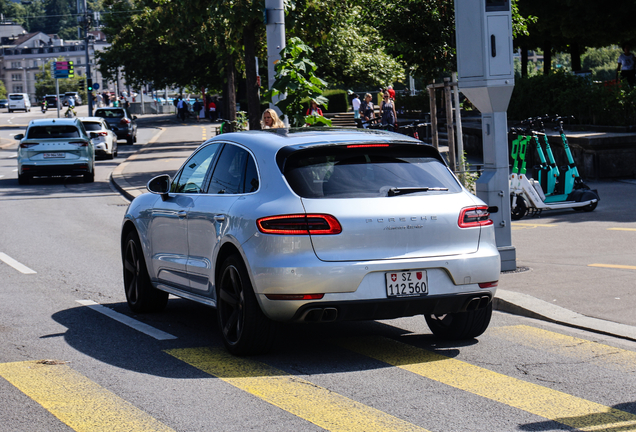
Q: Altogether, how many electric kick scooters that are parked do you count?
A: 5